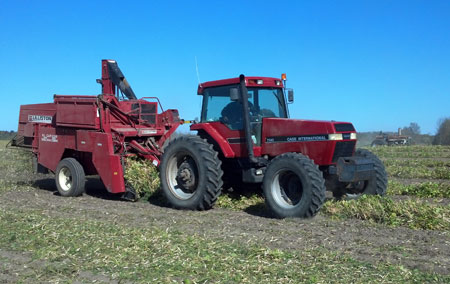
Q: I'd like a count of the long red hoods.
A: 1